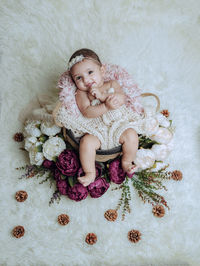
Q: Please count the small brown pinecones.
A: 10